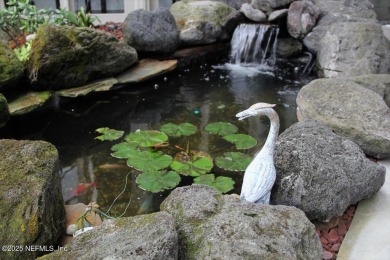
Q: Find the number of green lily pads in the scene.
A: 11